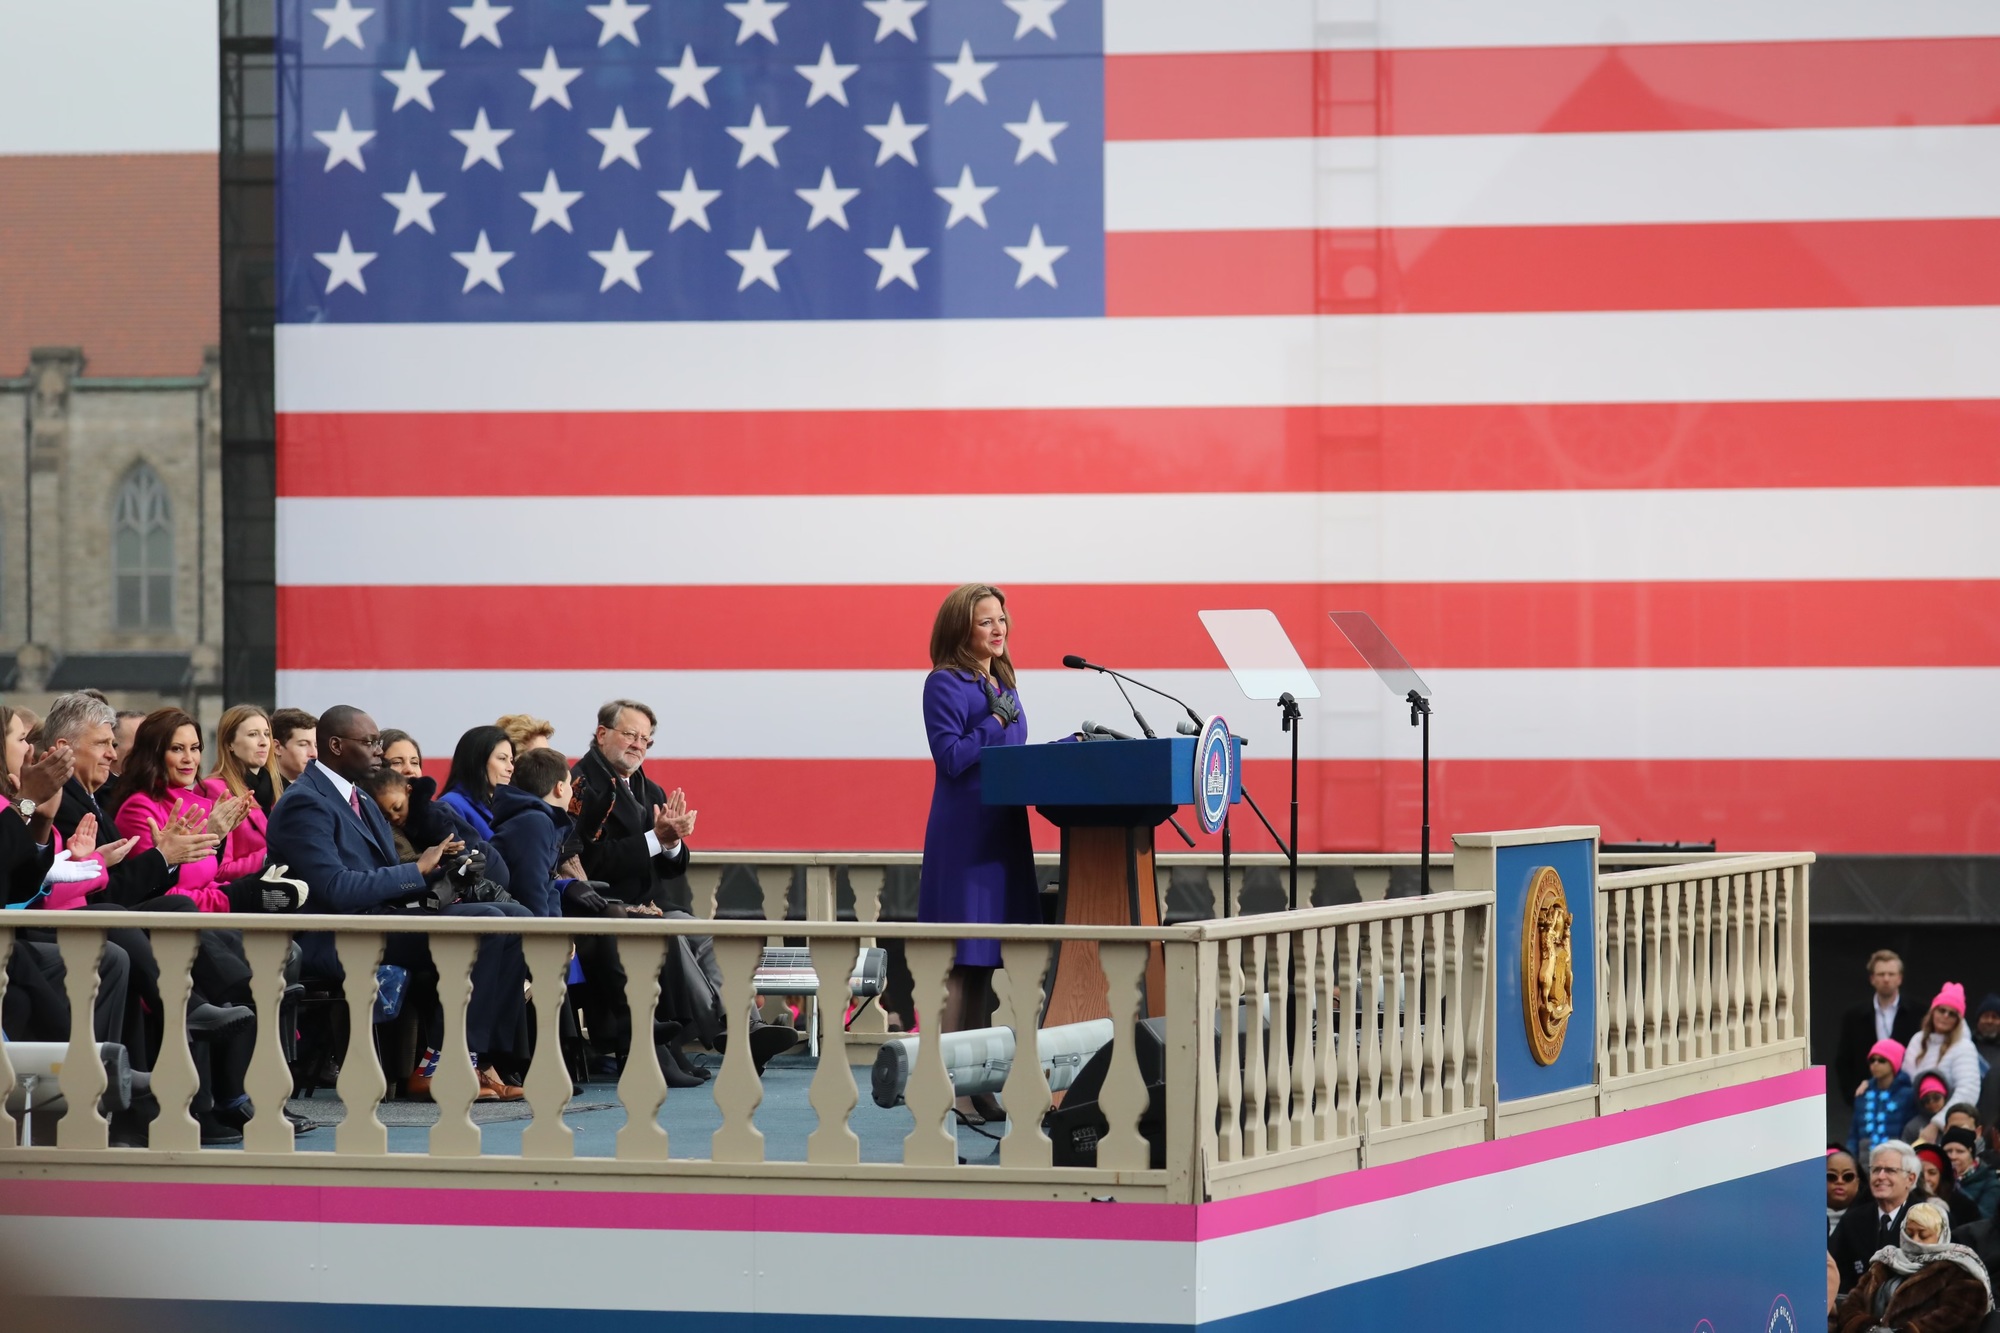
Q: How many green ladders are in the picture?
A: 0